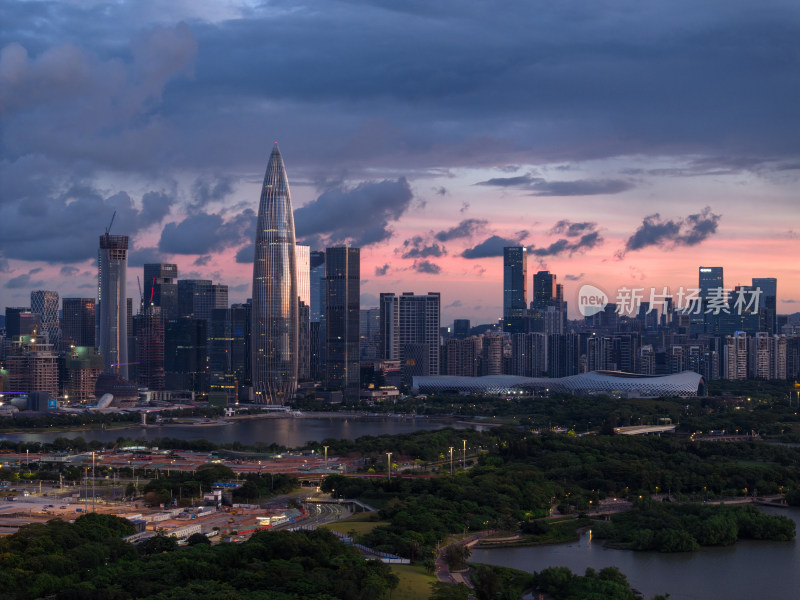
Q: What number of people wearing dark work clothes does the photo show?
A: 0